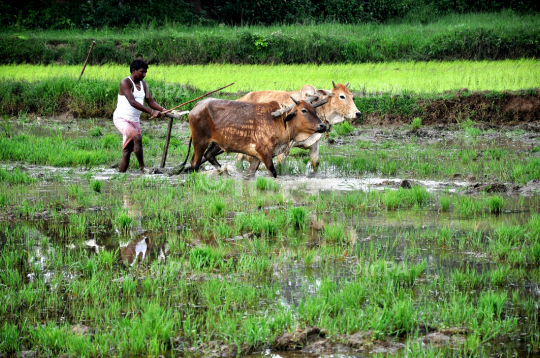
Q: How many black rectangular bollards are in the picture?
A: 0